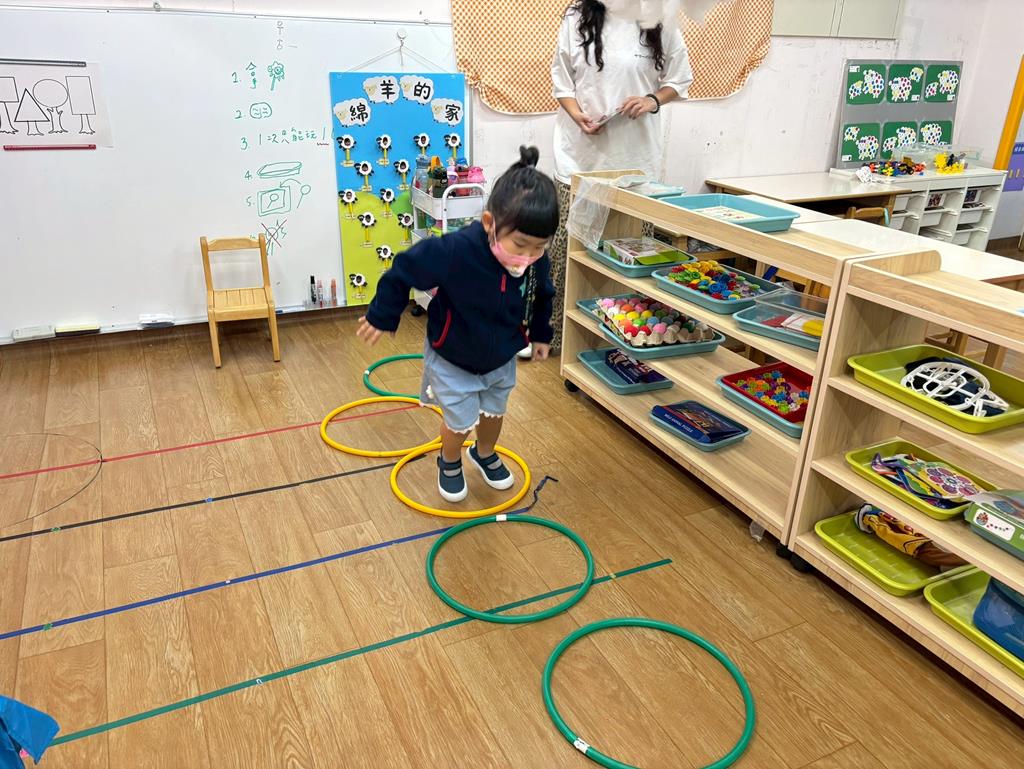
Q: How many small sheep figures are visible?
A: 12